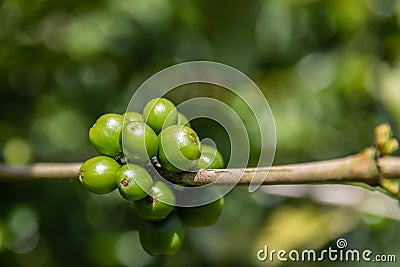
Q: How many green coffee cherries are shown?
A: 12